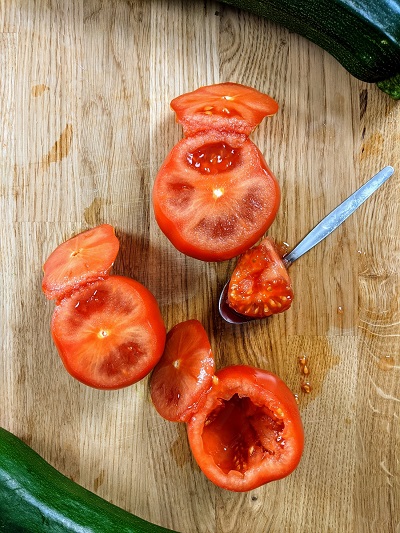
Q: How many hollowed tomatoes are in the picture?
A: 1